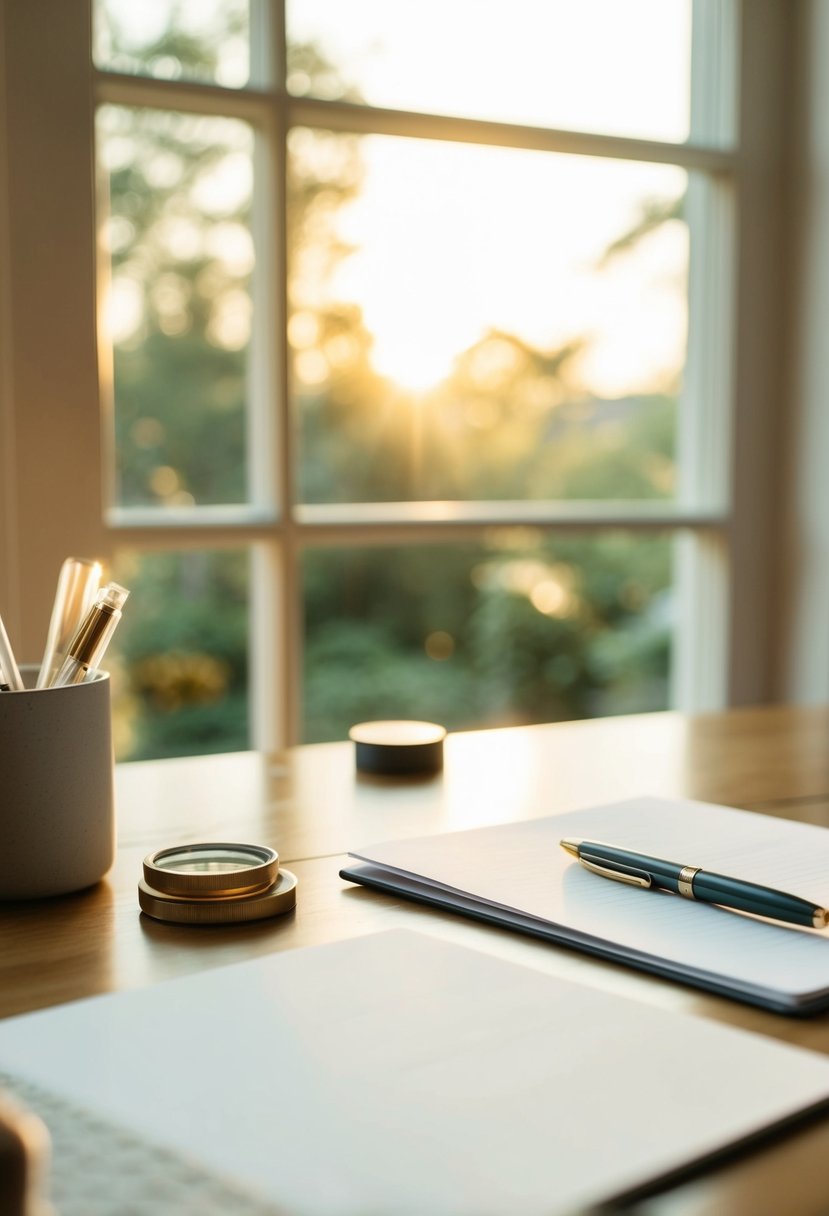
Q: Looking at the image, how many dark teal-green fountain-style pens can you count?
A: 1